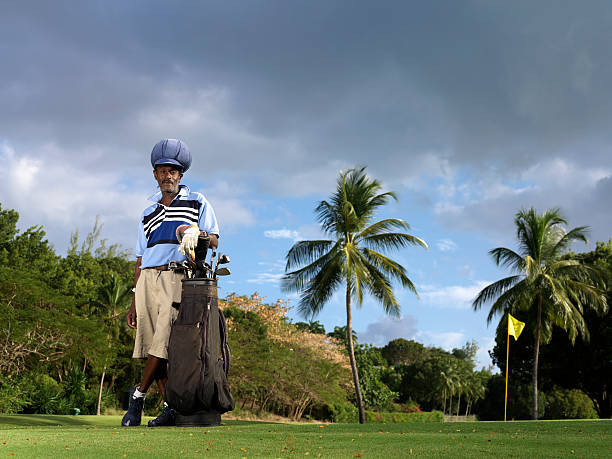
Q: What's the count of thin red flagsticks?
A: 0